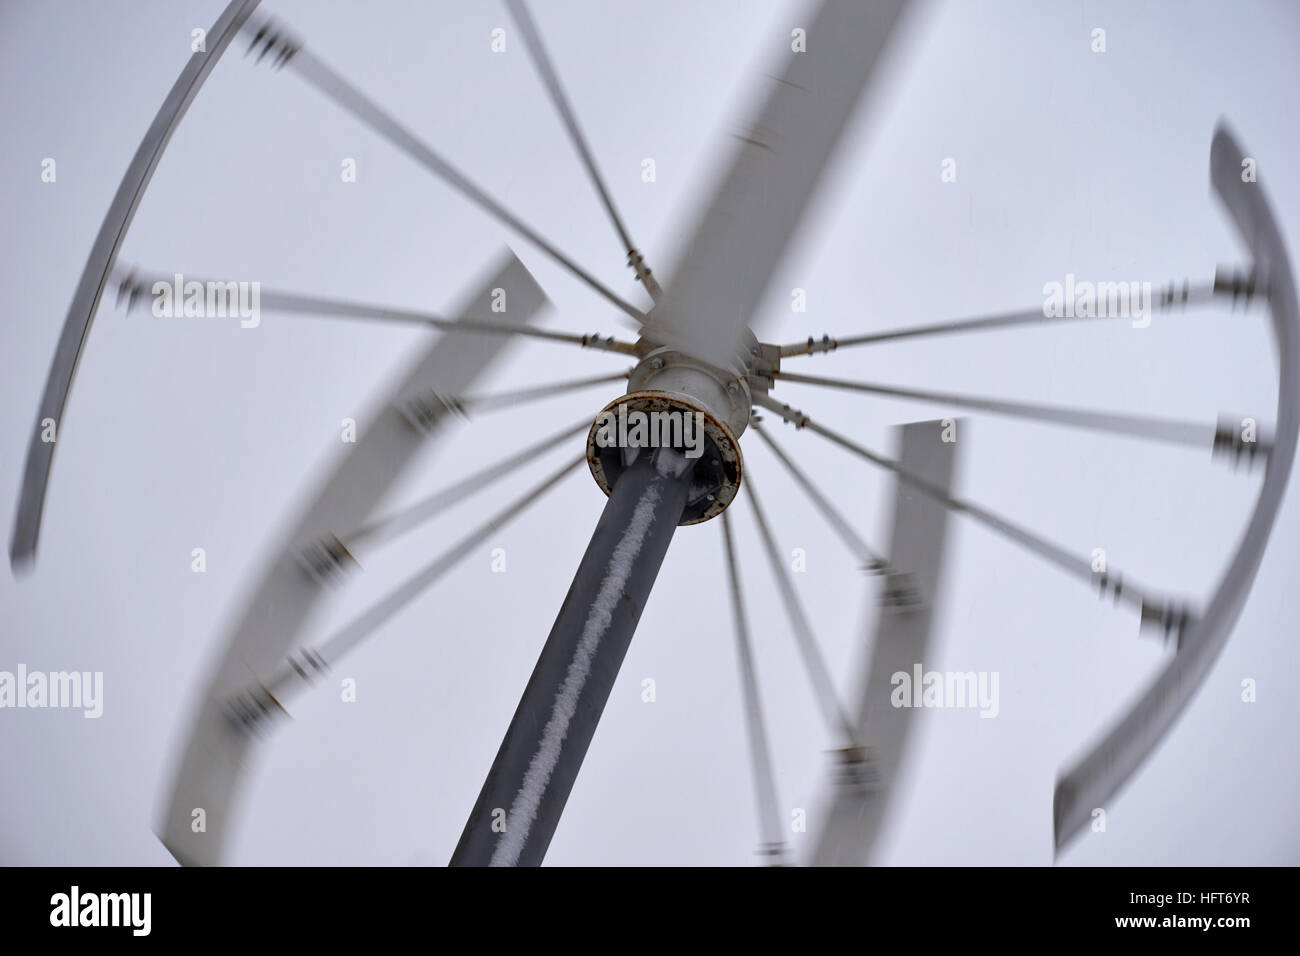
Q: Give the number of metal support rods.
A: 12